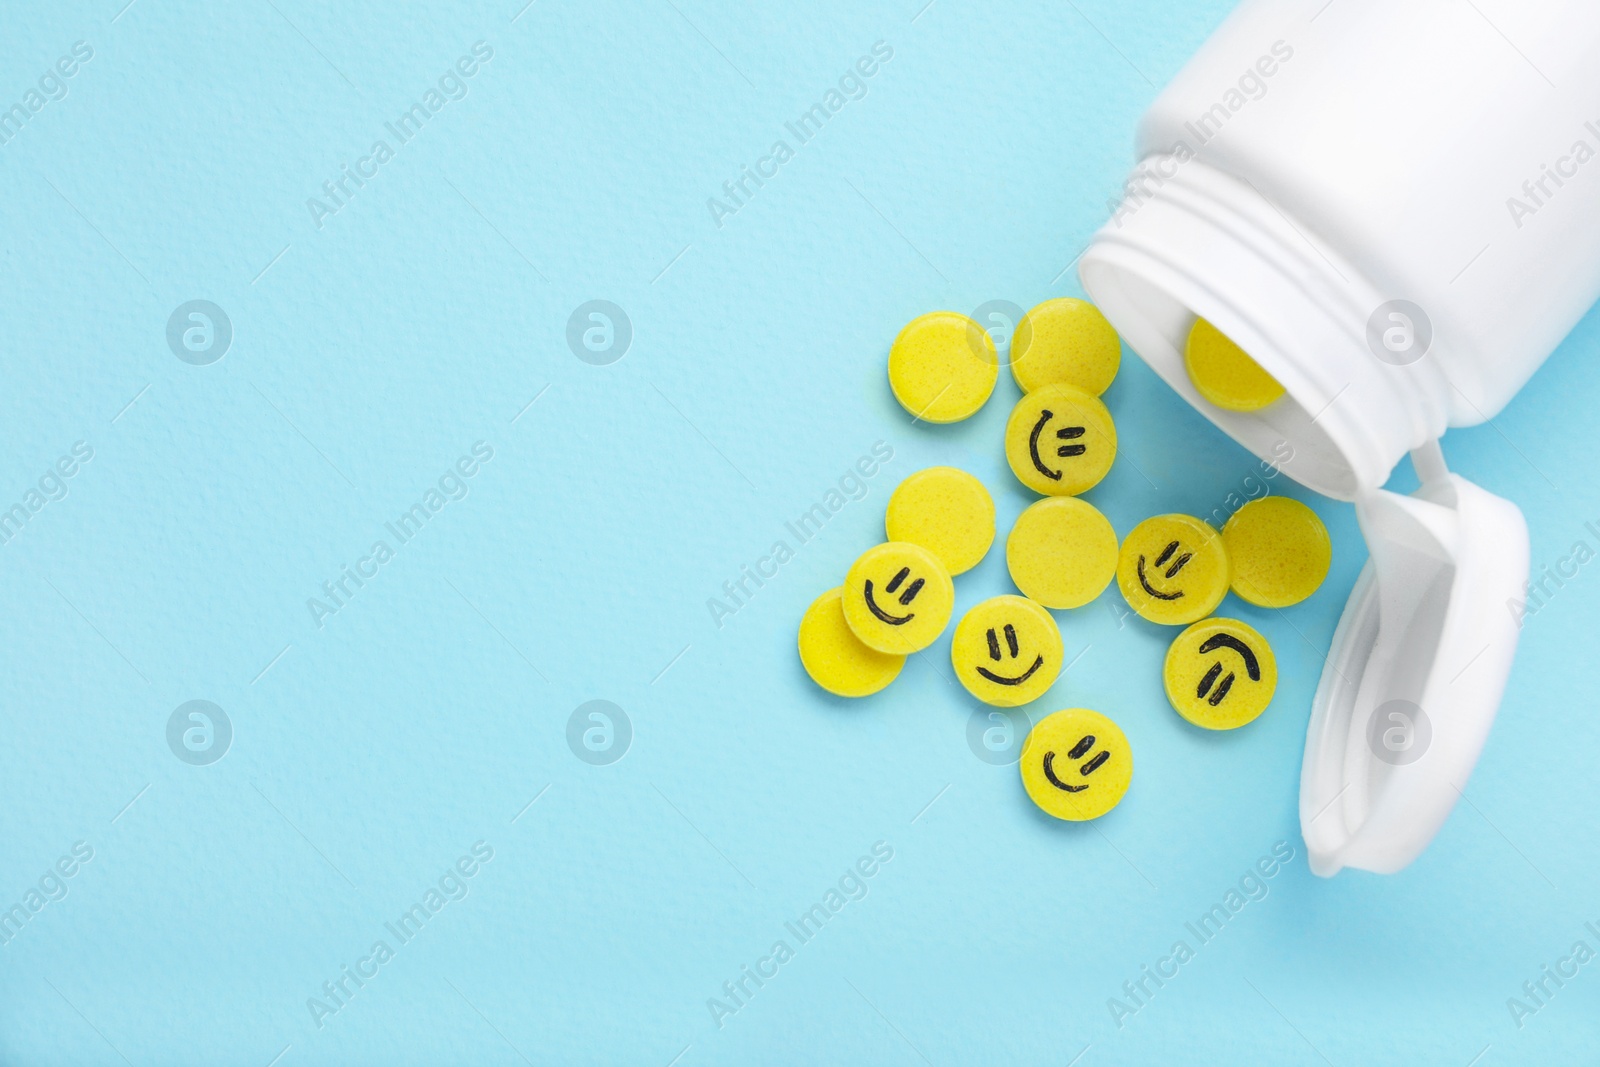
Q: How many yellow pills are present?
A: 13